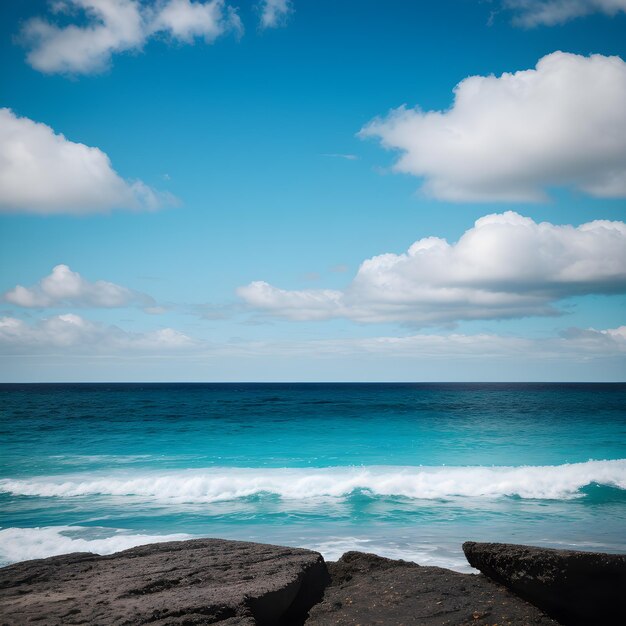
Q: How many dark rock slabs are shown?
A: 3